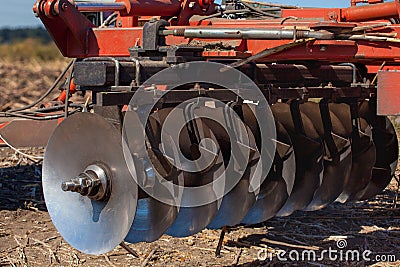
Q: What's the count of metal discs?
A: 9